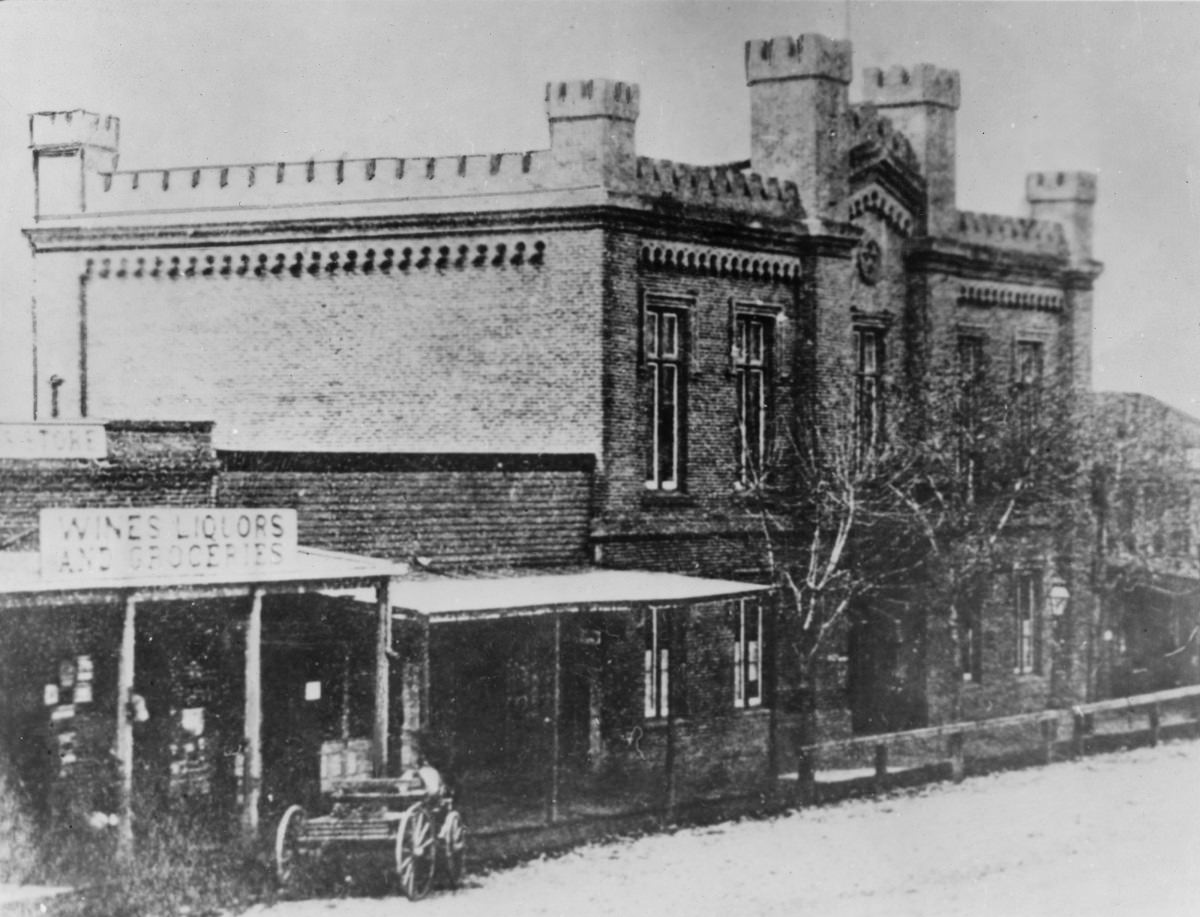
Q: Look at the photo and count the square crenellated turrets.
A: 5